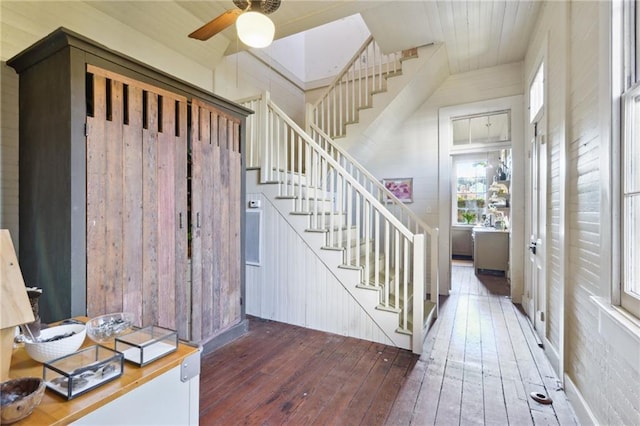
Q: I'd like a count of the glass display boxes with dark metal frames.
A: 2